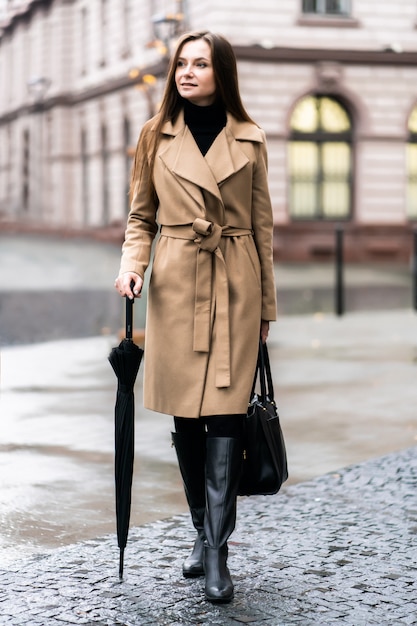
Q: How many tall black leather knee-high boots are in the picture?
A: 2